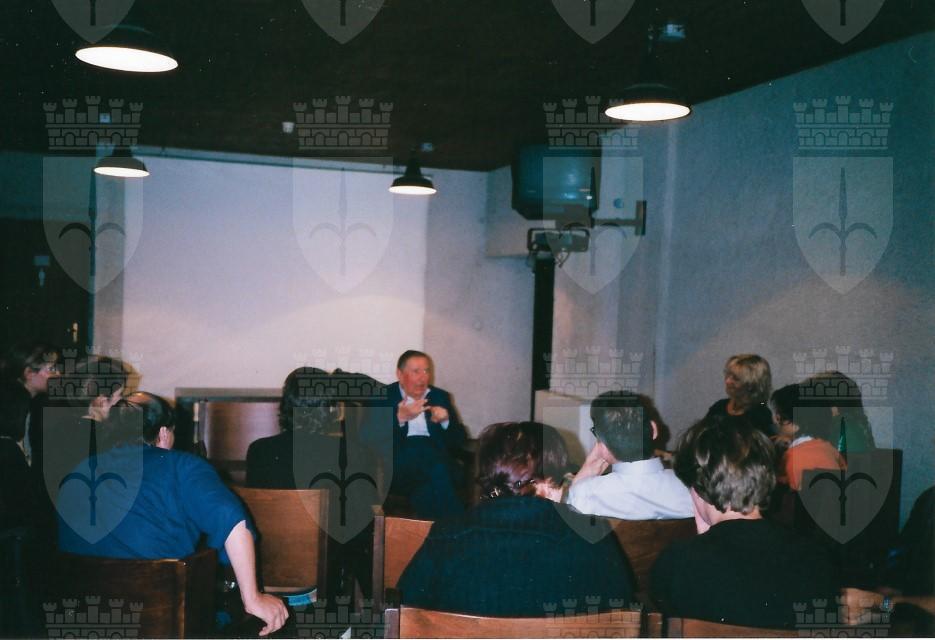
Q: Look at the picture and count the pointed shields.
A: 12